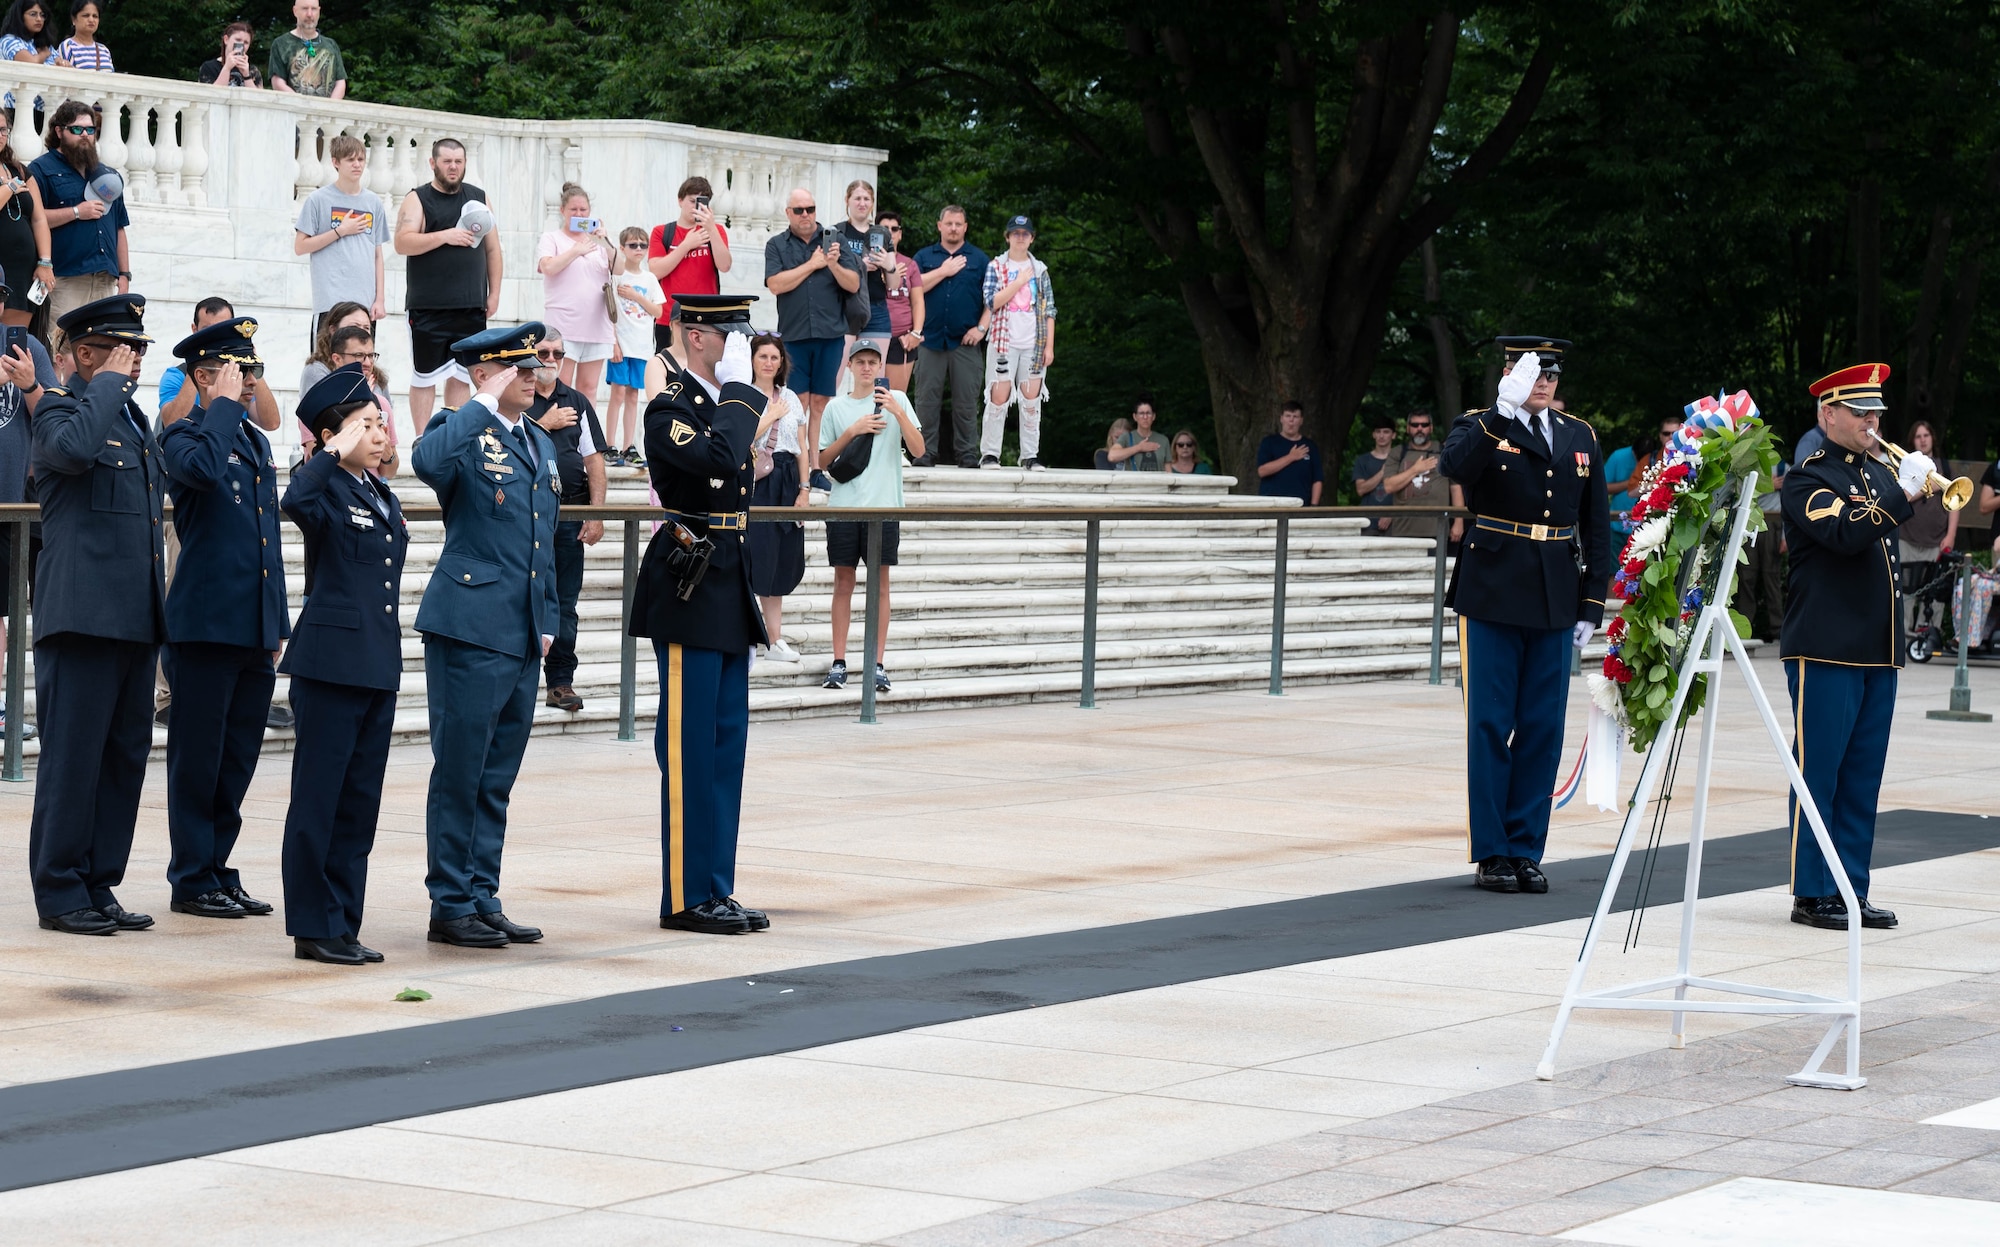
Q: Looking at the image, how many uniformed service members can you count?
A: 7